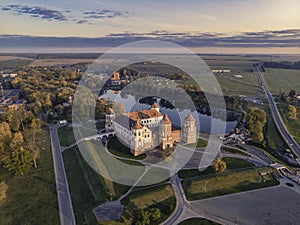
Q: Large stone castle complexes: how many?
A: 1